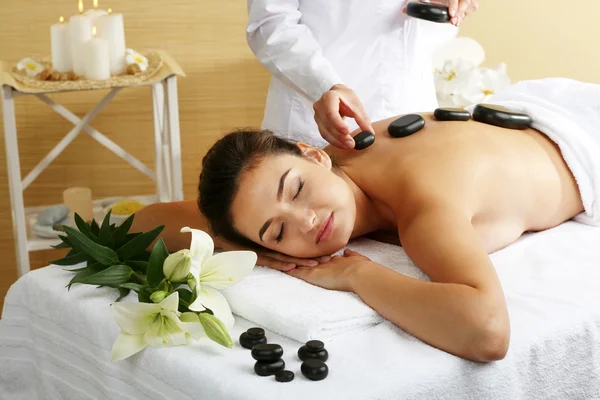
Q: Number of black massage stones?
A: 13